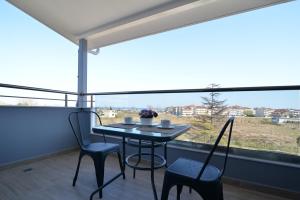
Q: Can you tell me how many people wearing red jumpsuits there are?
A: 0